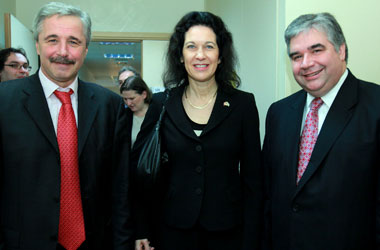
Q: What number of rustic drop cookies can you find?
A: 0